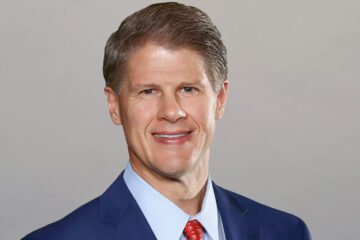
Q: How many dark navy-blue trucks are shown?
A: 0